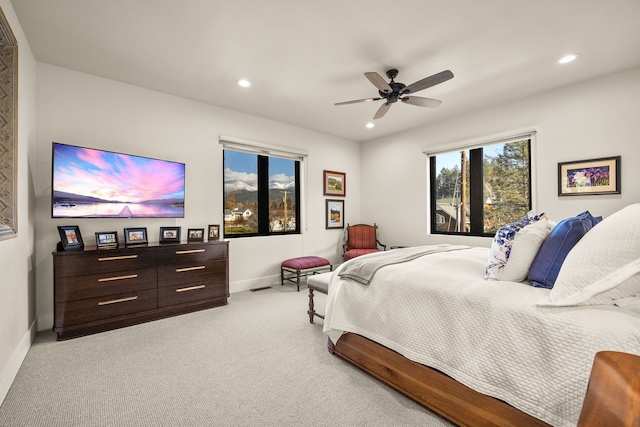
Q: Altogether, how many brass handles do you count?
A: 6